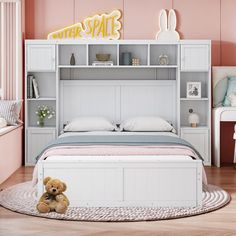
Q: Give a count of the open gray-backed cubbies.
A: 8